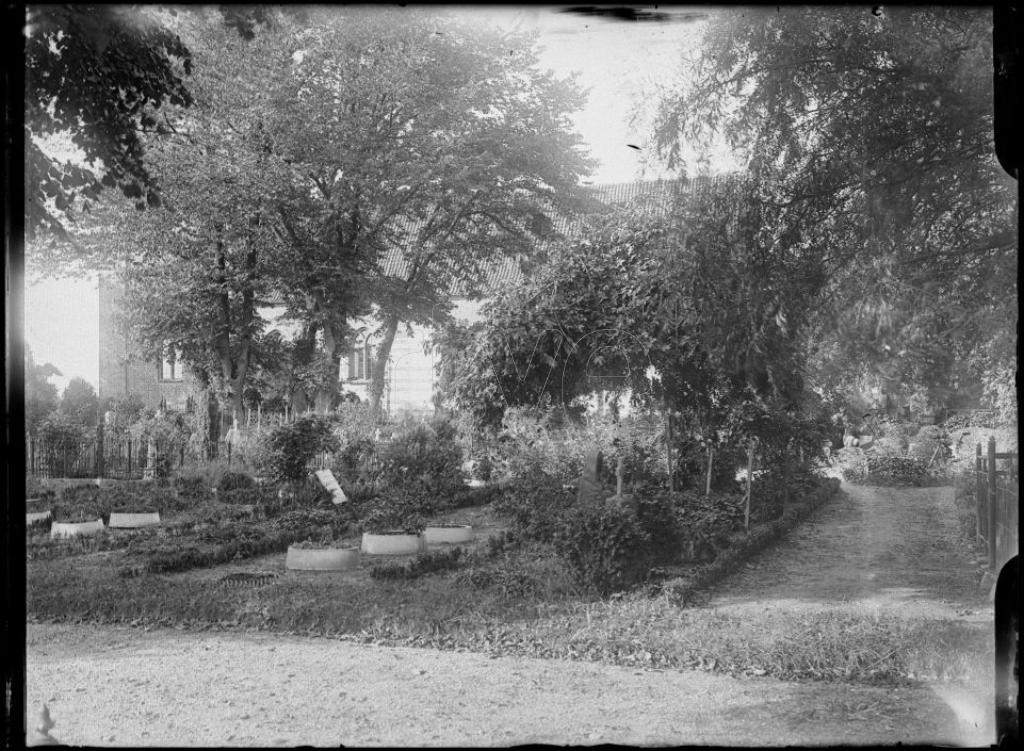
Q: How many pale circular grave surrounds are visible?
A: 6